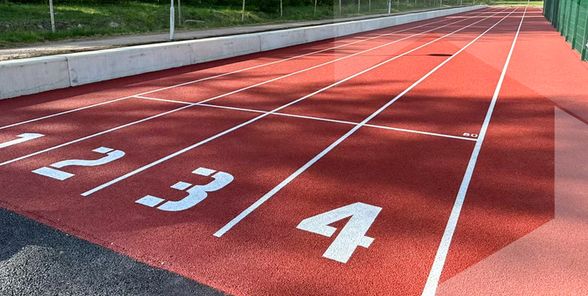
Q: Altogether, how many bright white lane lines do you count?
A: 5